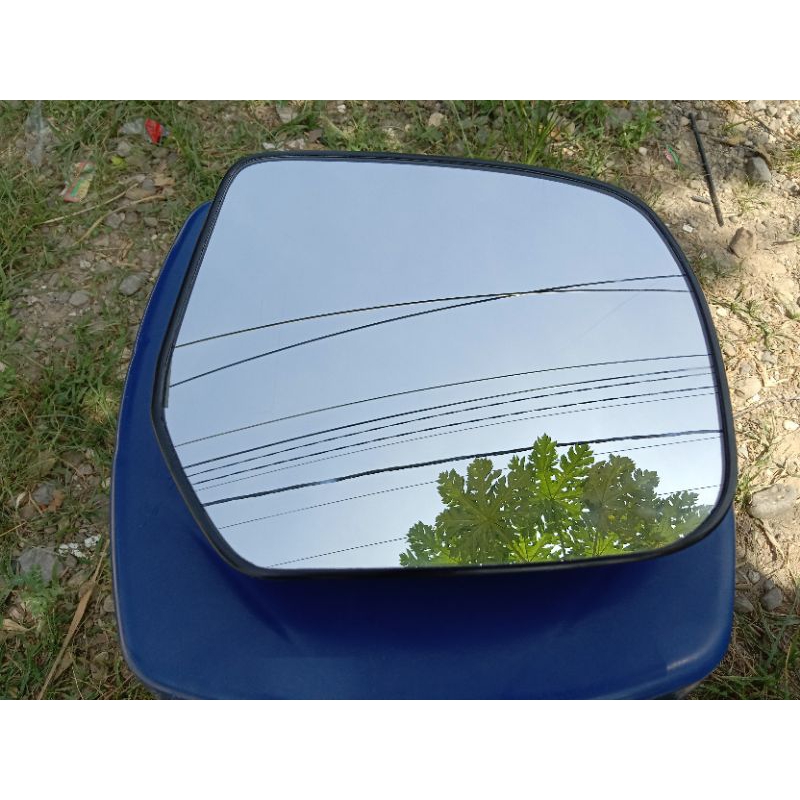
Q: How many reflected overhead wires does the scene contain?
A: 10